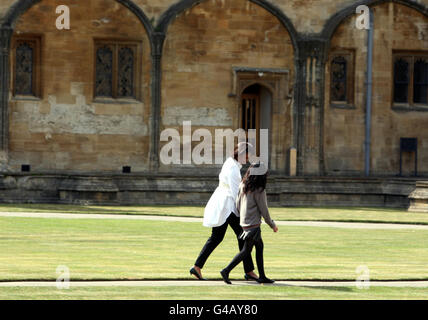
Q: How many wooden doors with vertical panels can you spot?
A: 1